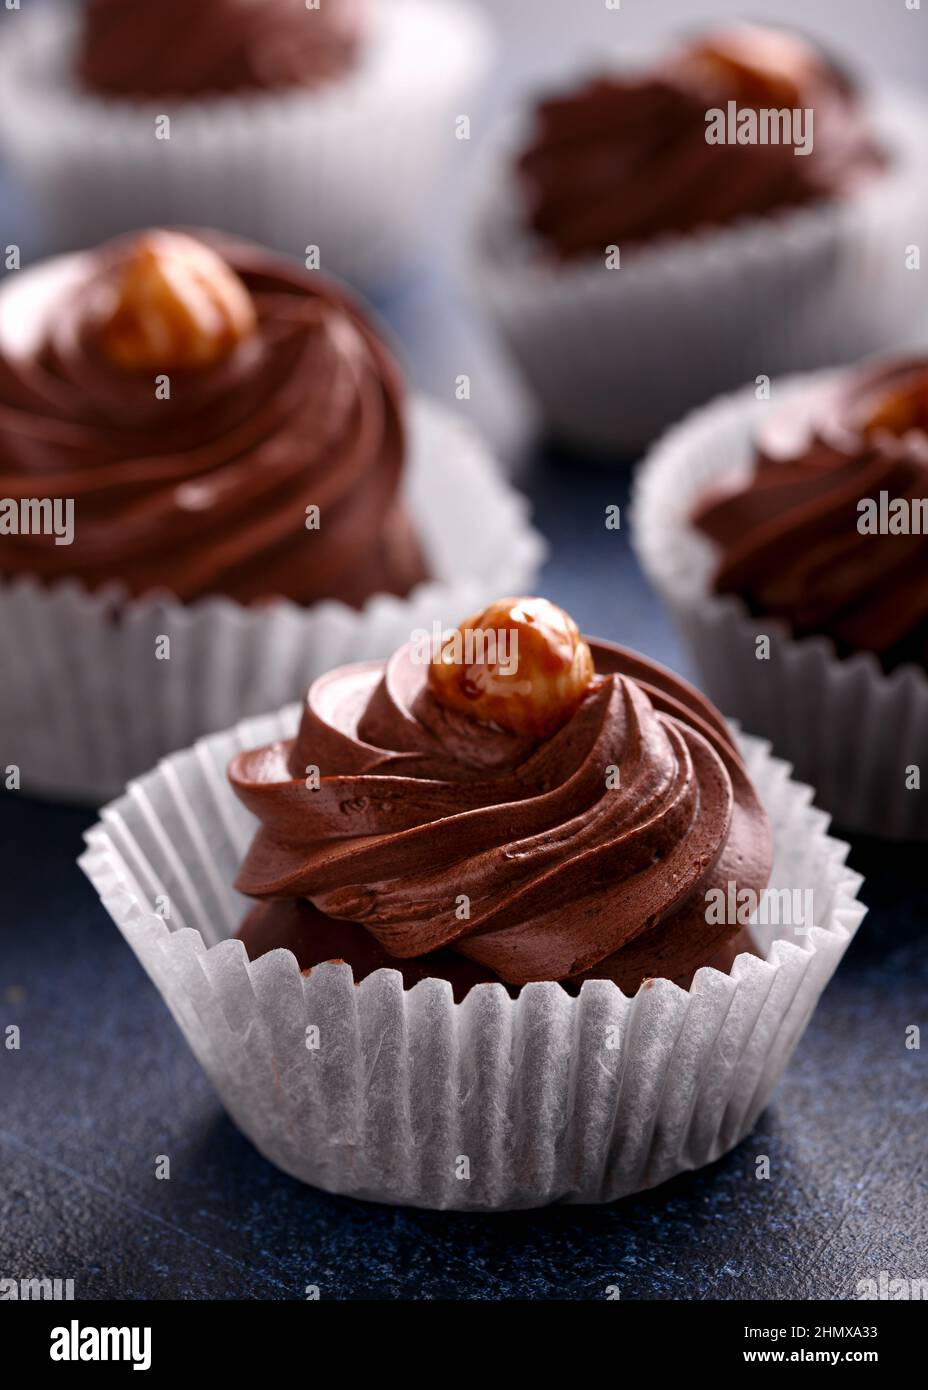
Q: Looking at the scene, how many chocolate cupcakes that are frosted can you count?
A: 5